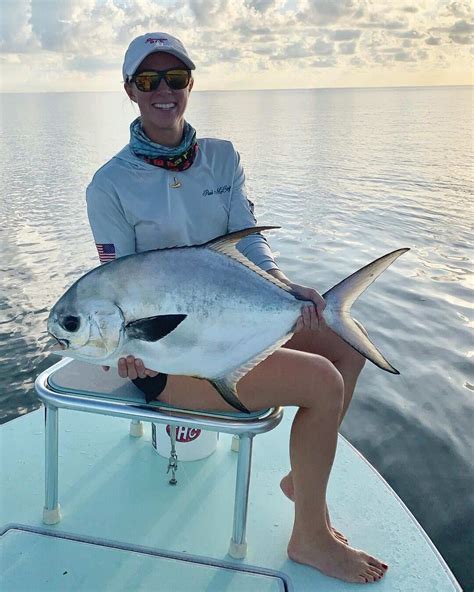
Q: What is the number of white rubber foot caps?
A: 4